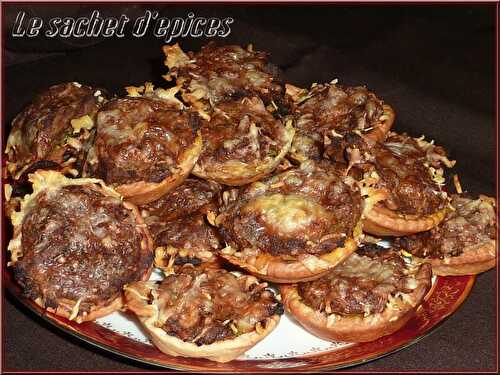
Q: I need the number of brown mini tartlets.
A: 12